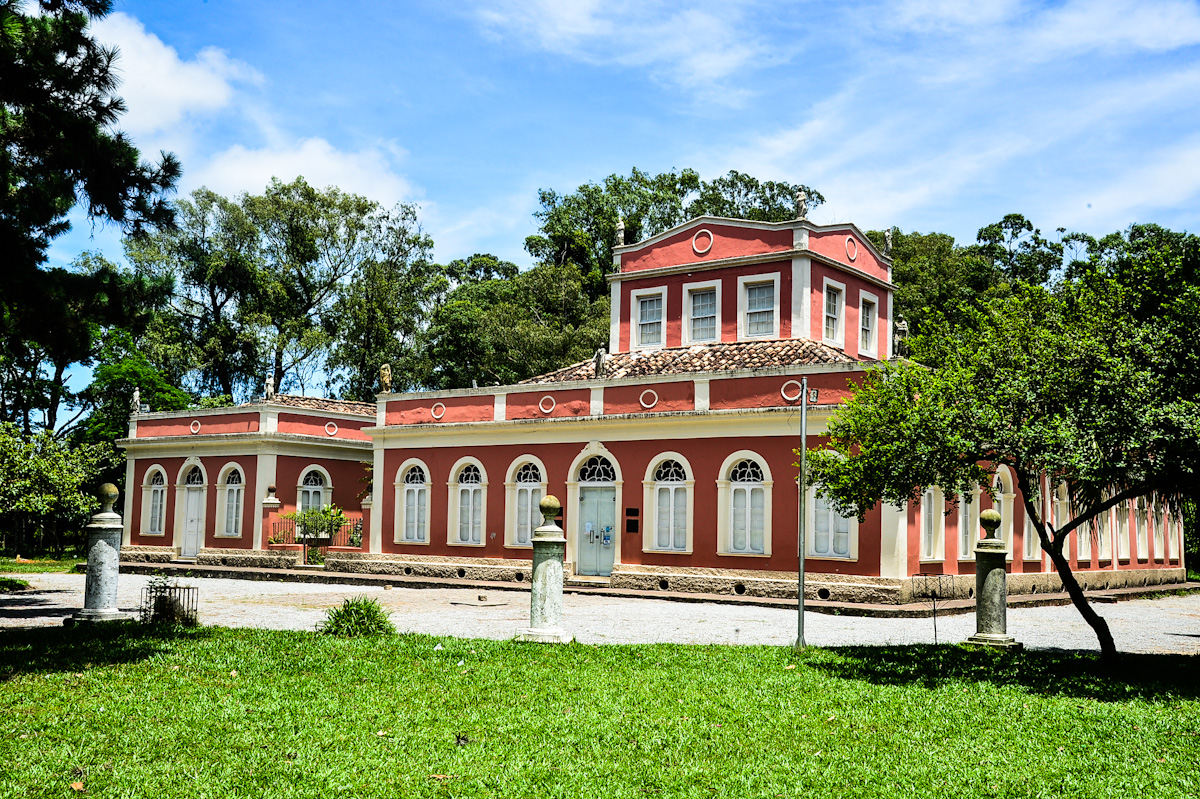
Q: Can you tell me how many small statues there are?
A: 8